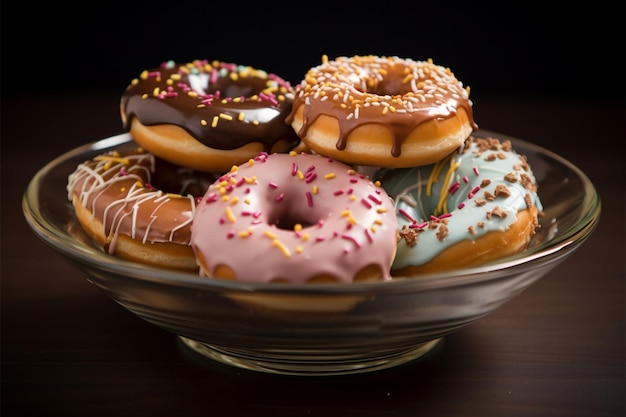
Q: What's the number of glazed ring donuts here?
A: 5